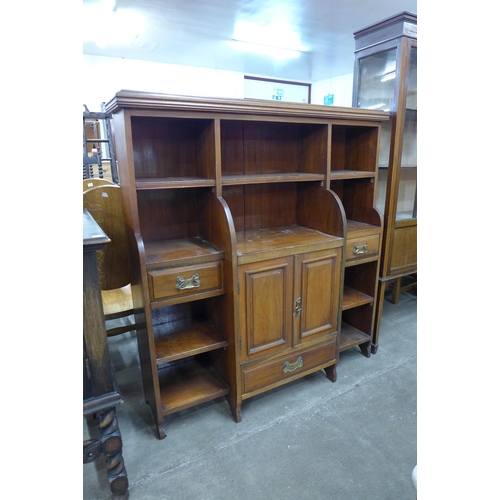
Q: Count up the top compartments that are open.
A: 3